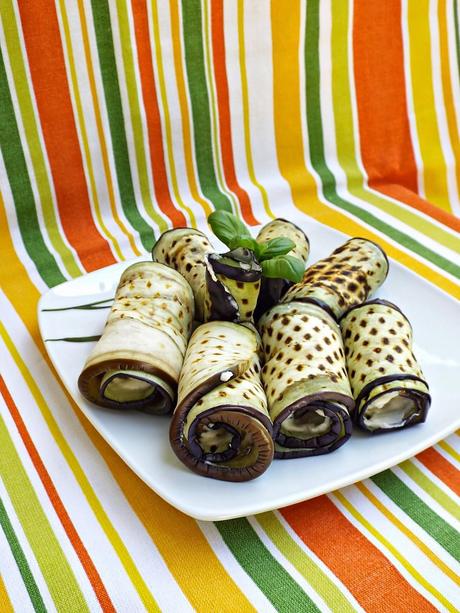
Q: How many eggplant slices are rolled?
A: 8